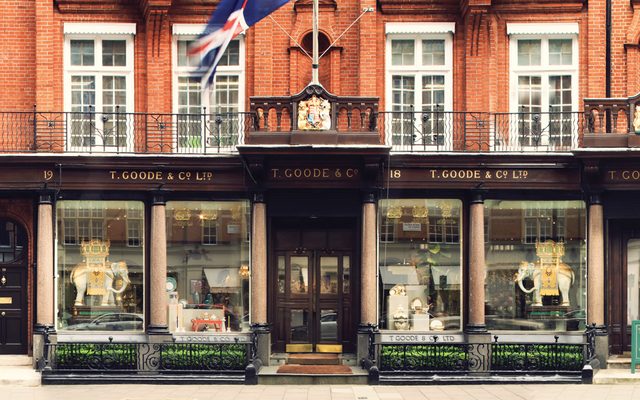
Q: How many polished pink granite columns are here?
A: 6